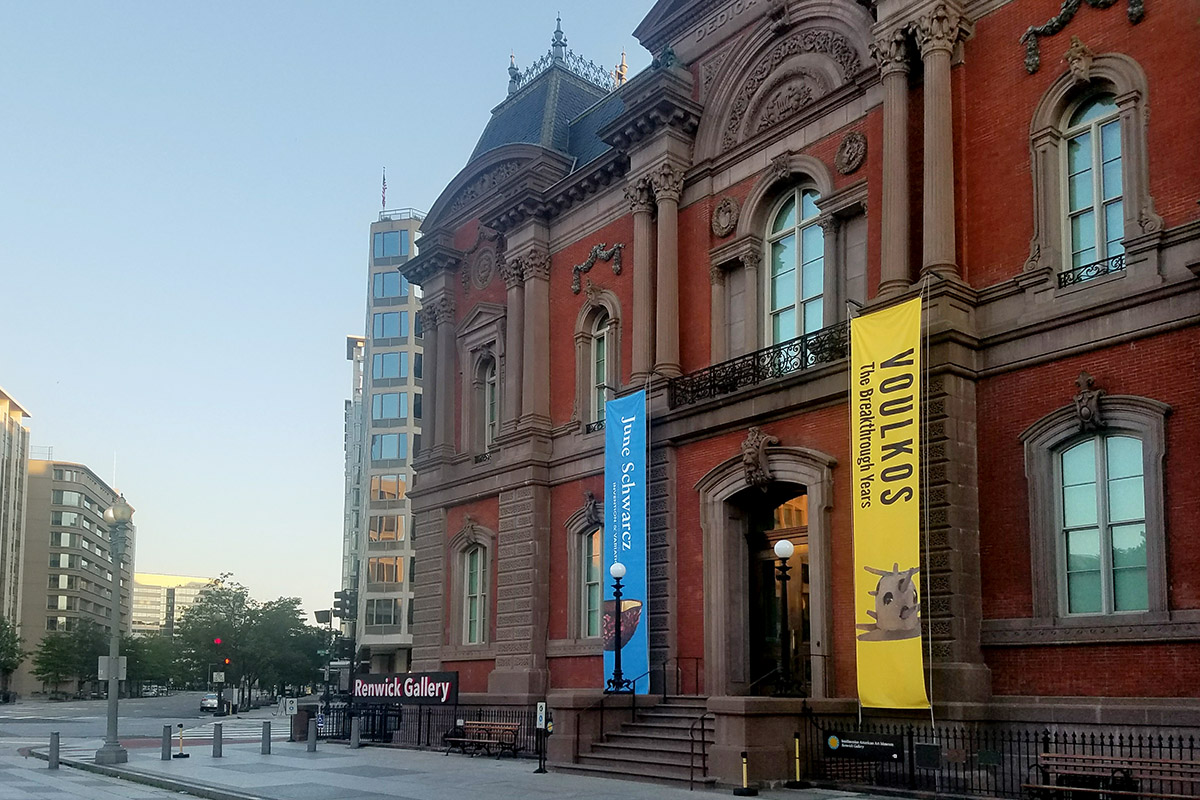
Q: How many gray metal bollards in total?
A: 6